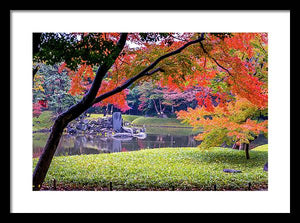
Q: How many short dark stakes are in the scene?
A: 5